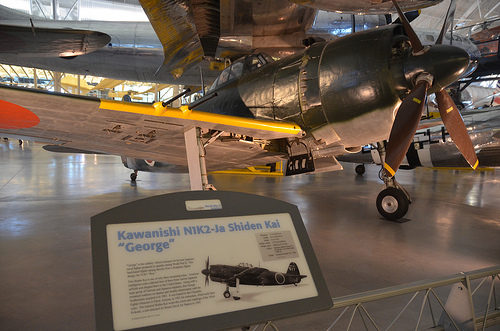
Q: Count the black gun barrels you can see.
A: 2